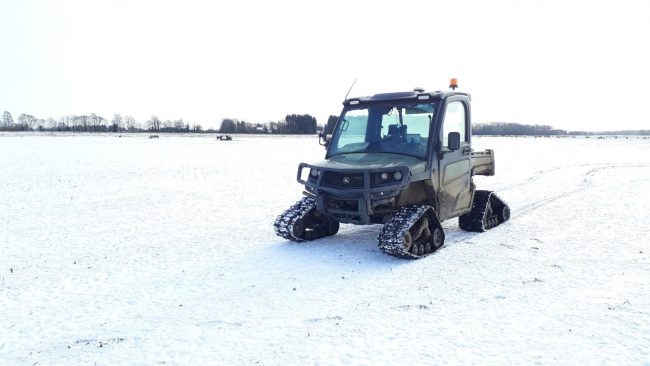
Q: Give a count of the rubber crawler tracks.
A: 3